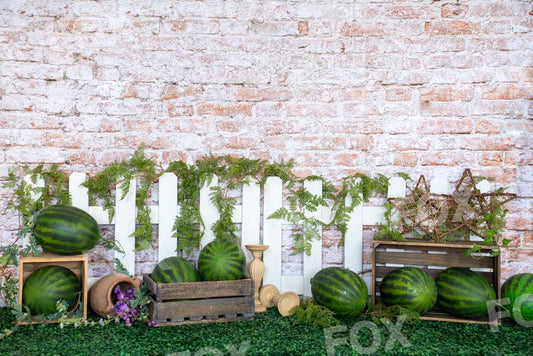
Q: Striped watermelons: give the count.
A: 8